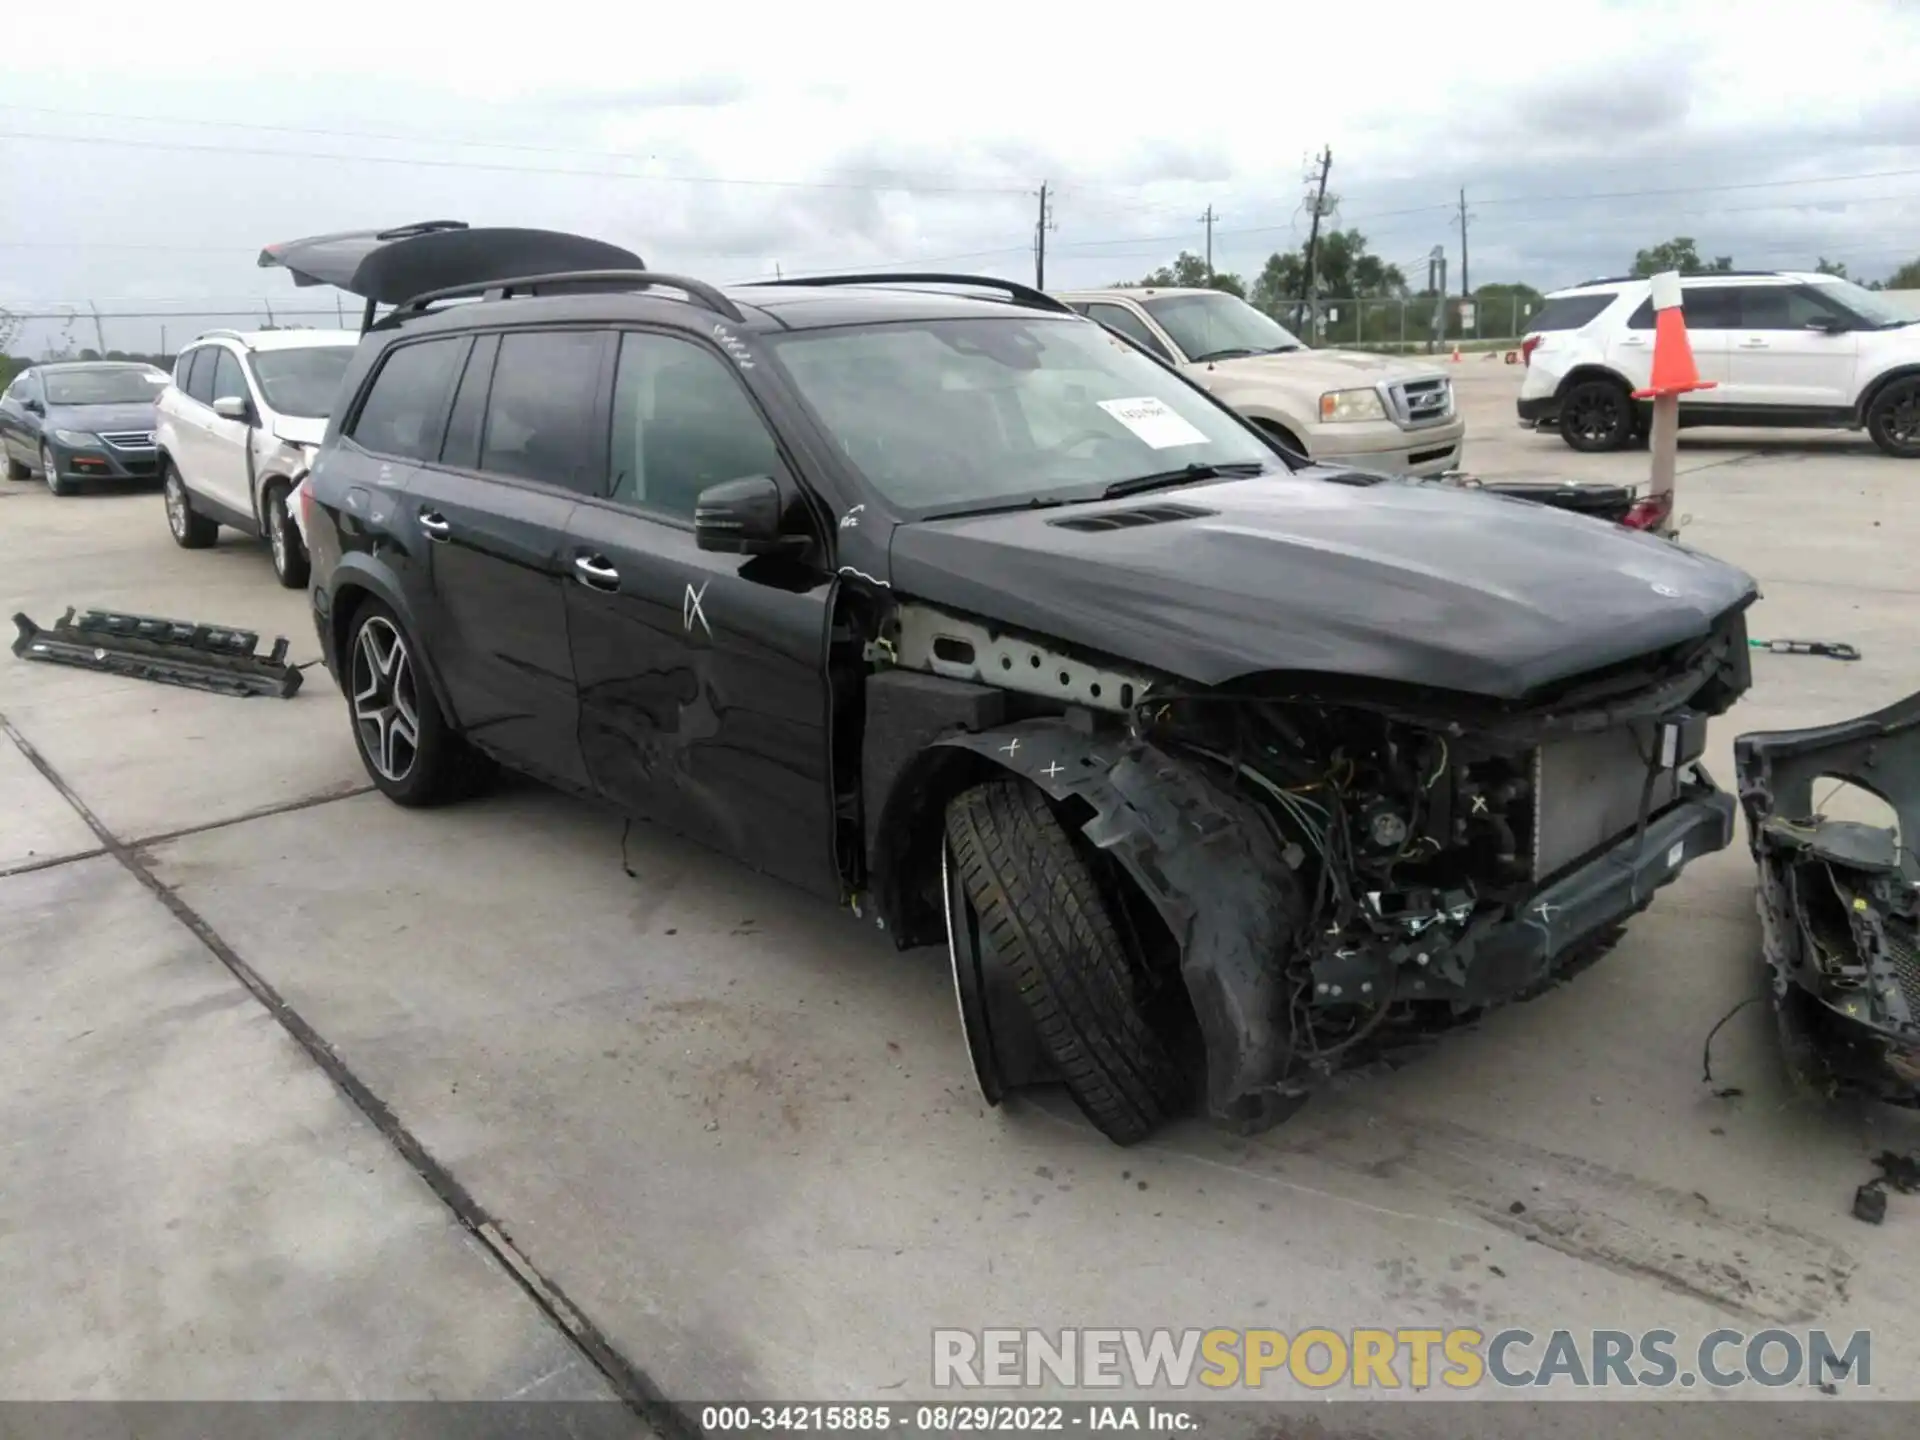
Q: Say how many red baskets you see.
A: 0